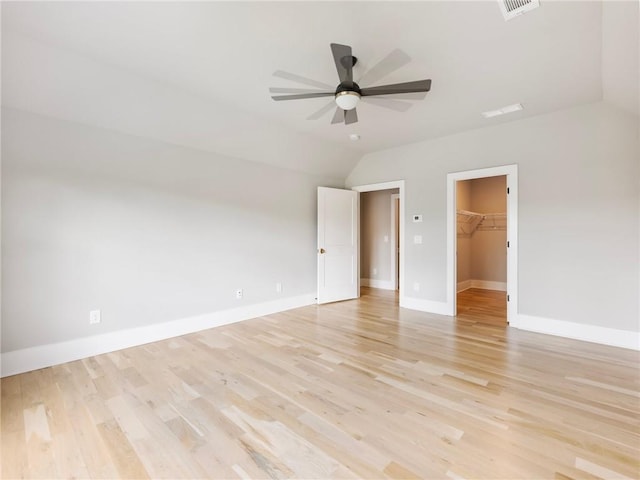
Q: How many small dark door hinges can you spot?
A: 3